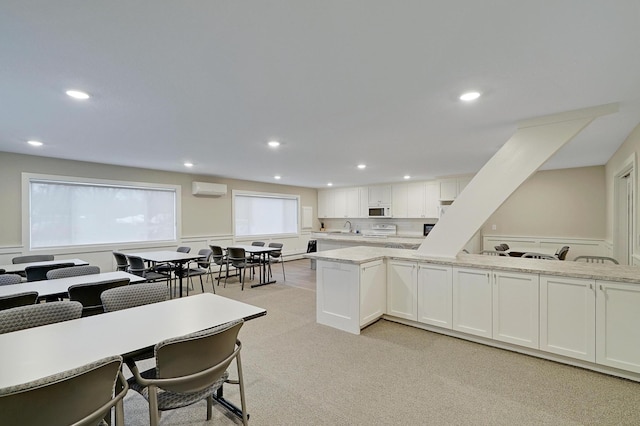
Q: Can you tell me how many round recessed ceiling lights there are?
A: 9